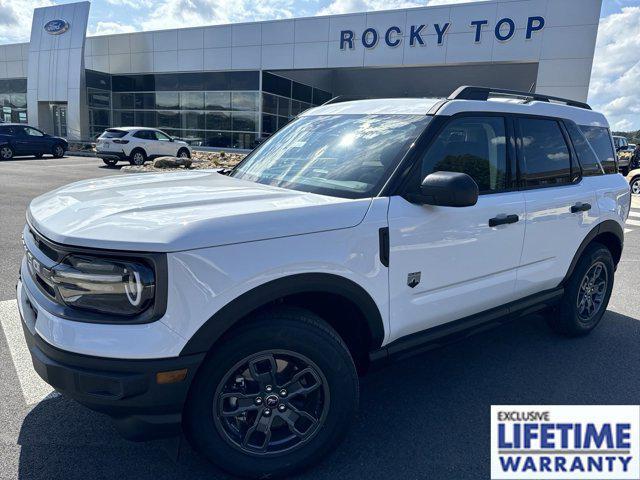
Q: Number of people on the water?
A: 0